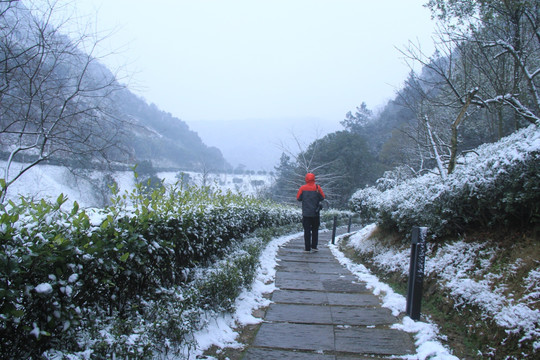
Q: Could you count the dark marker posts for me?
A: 3